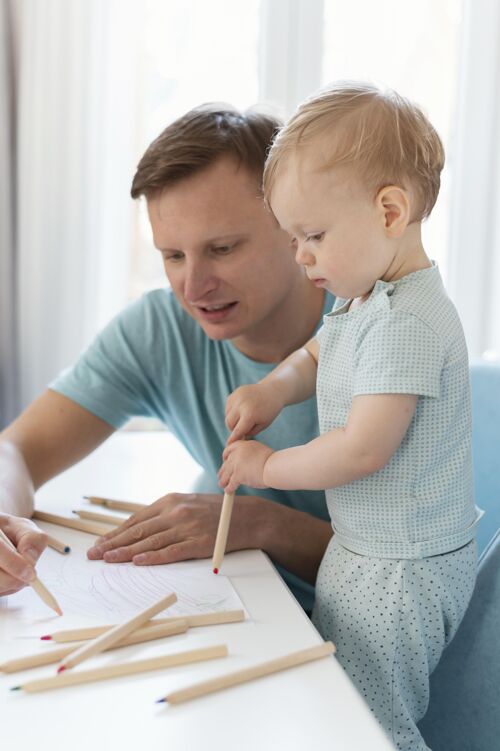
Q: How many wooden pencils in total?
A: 11